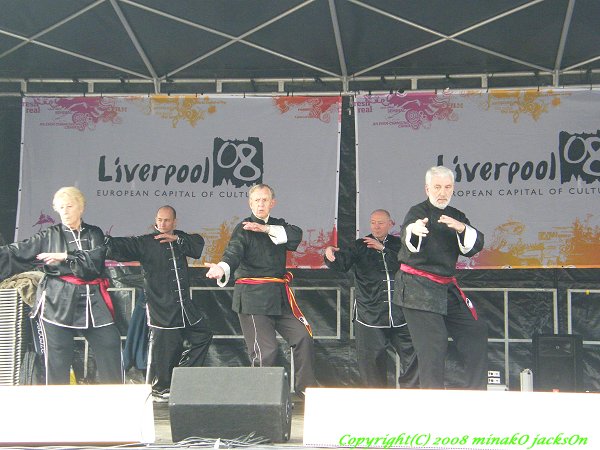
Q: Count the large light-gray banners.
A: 2